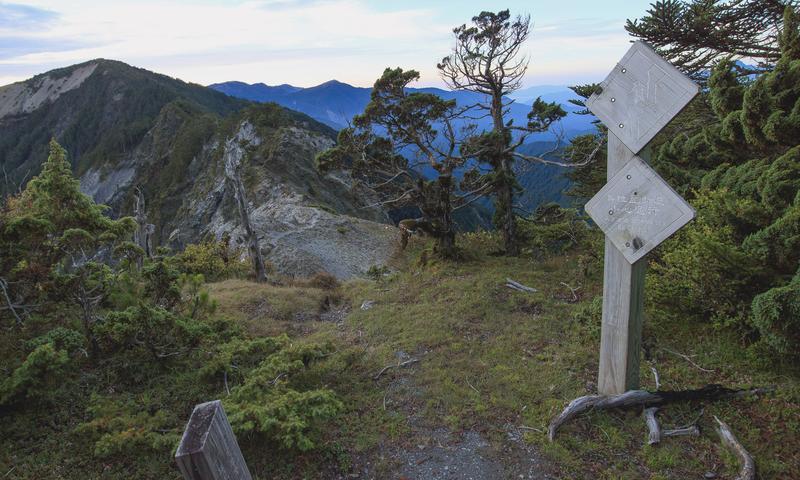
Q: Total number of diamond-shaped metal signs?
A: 2